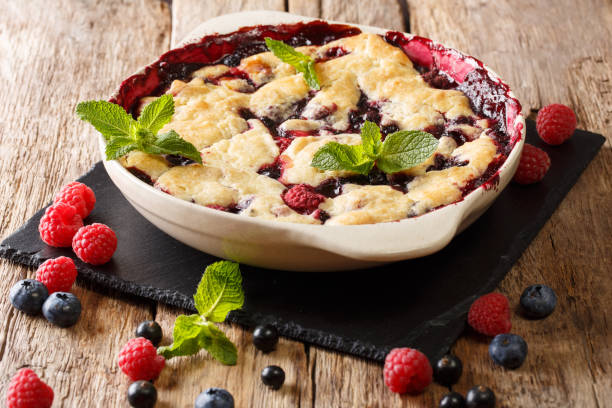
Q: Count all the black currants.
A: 7